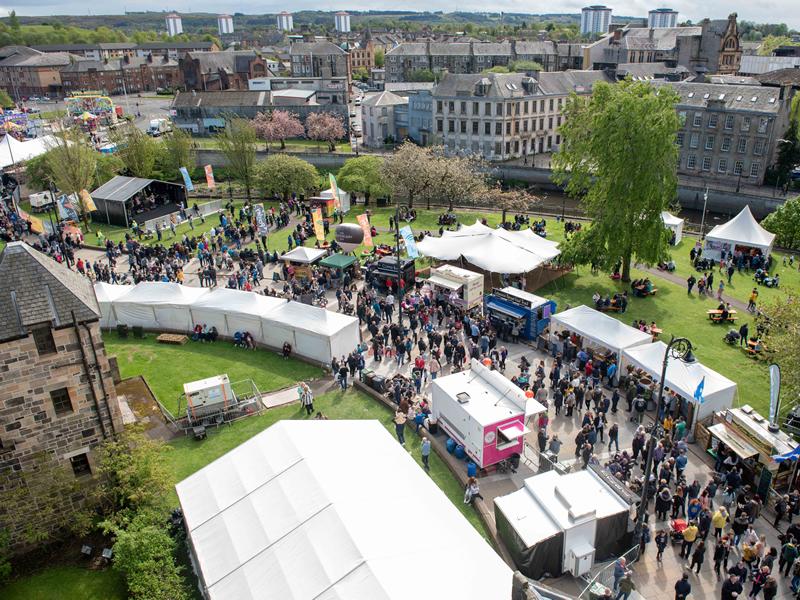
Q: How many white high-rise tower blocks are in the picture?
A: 6